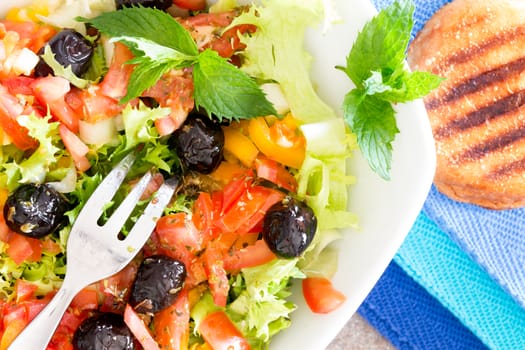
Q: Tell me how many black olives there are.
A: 7